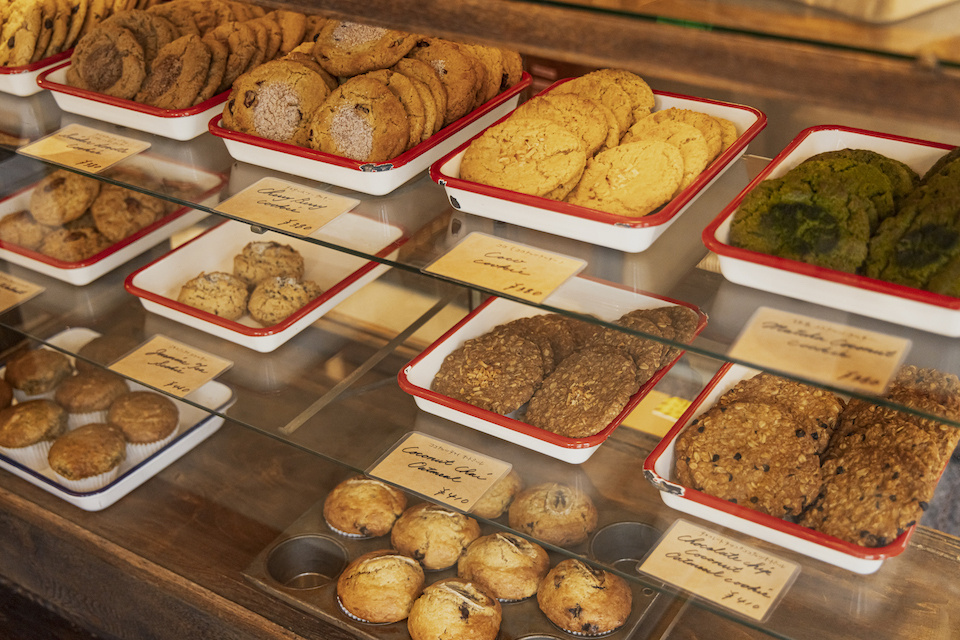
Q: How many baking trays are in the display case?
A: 11